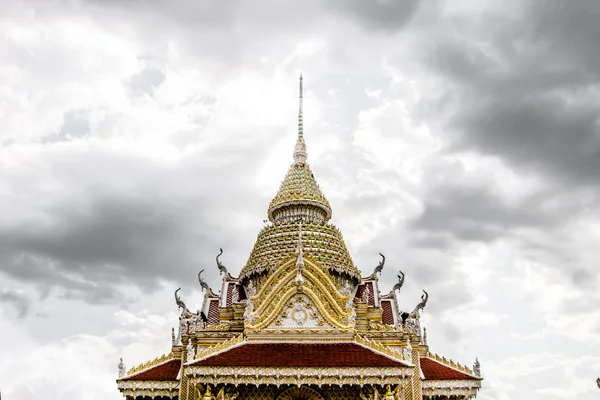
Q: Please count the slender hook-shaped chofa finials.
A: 6